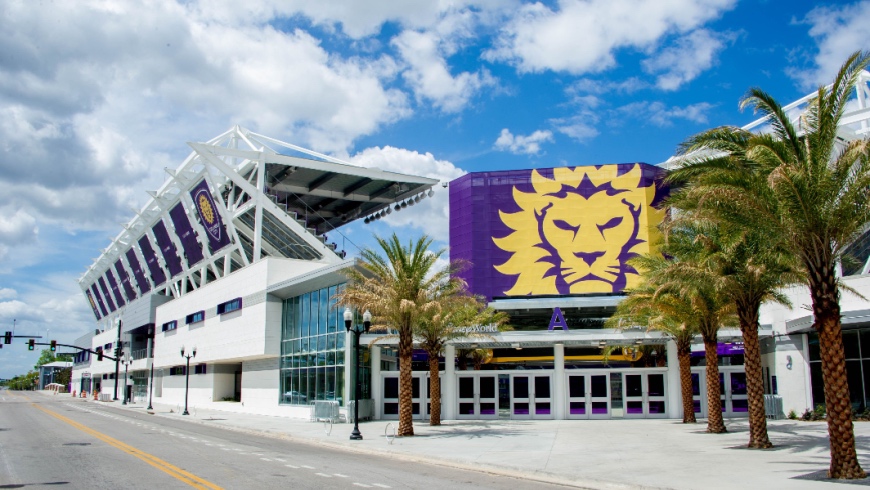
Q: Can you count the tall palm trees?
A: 6